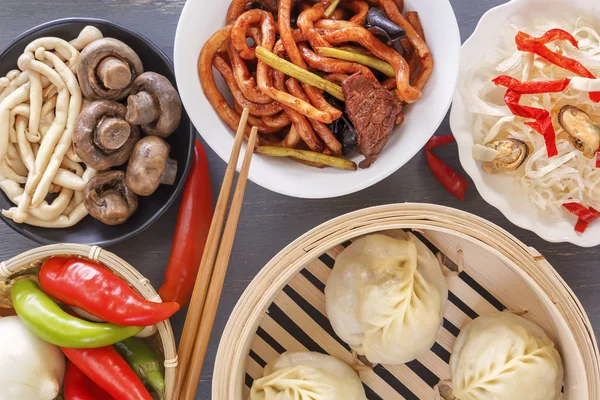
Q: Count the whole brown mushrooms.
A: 5